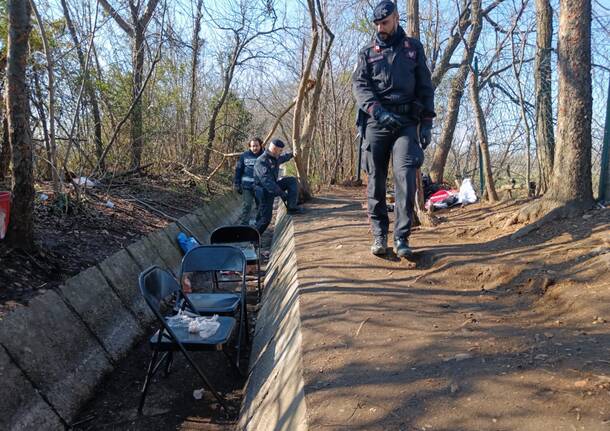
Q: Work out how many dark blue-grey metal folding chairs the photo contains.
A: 3